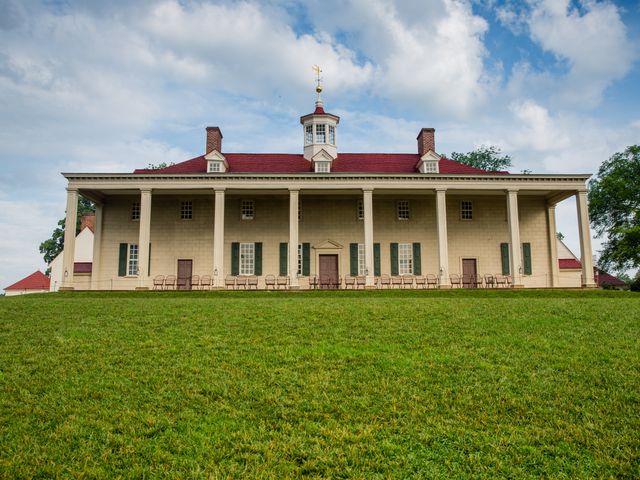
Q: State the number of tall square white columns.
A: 8